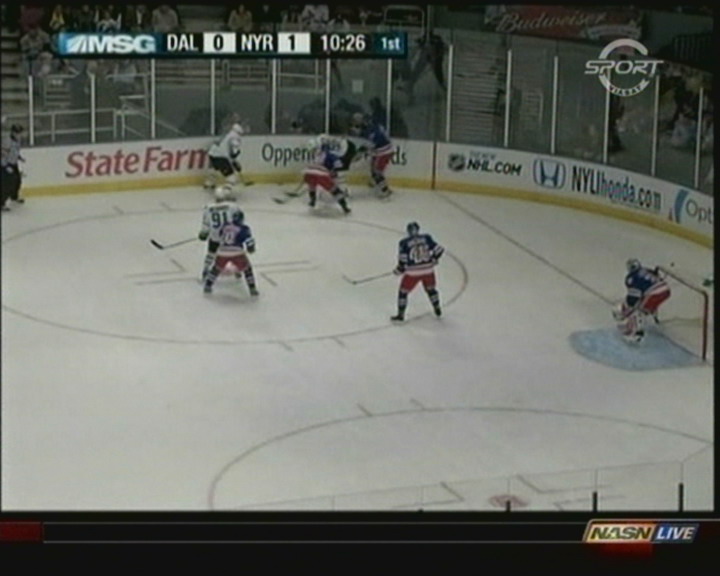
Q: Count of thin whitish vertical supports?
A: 13